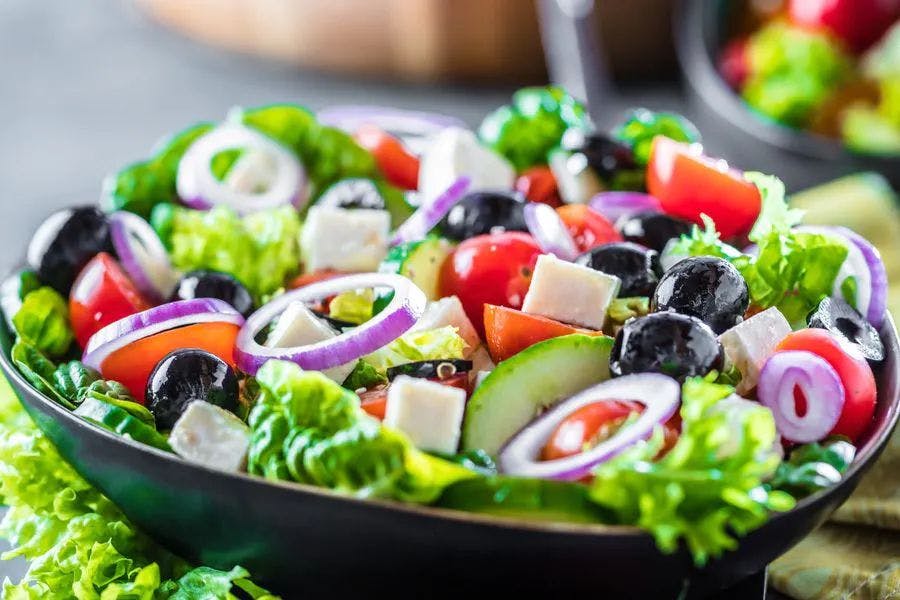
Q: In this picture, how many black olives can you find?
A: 12